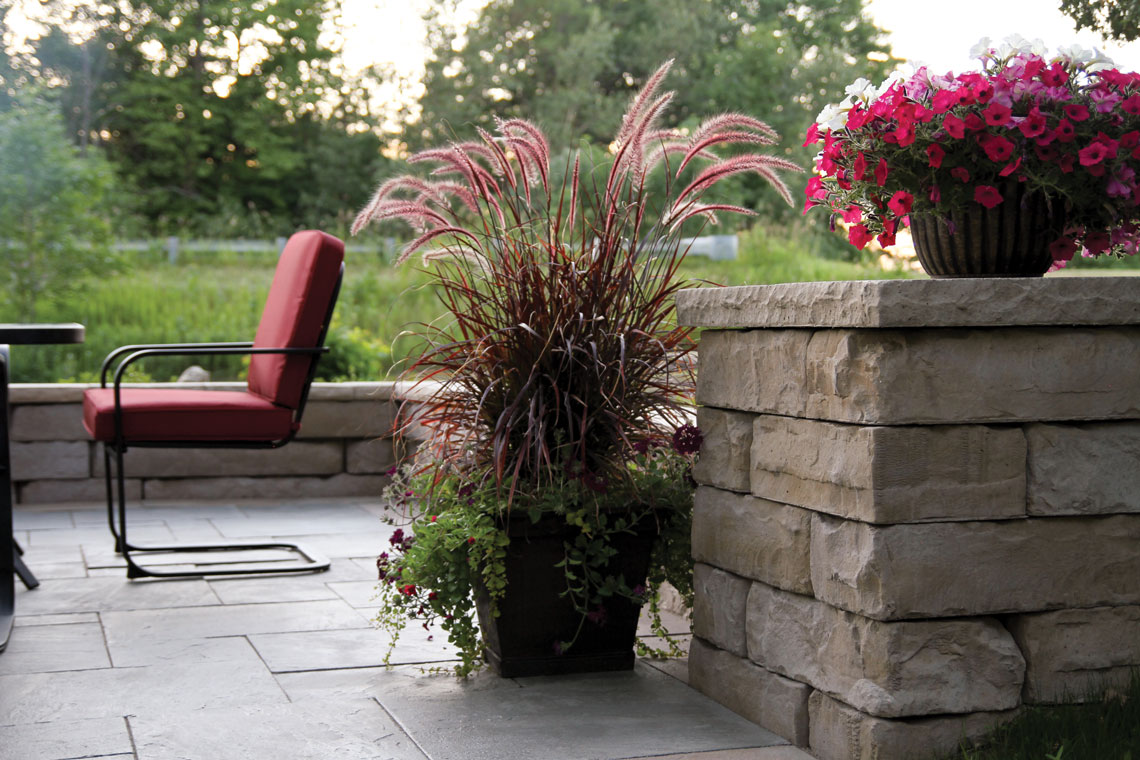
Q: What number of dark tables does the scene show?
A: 1